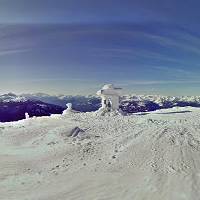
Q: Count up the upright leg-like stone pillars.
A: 2